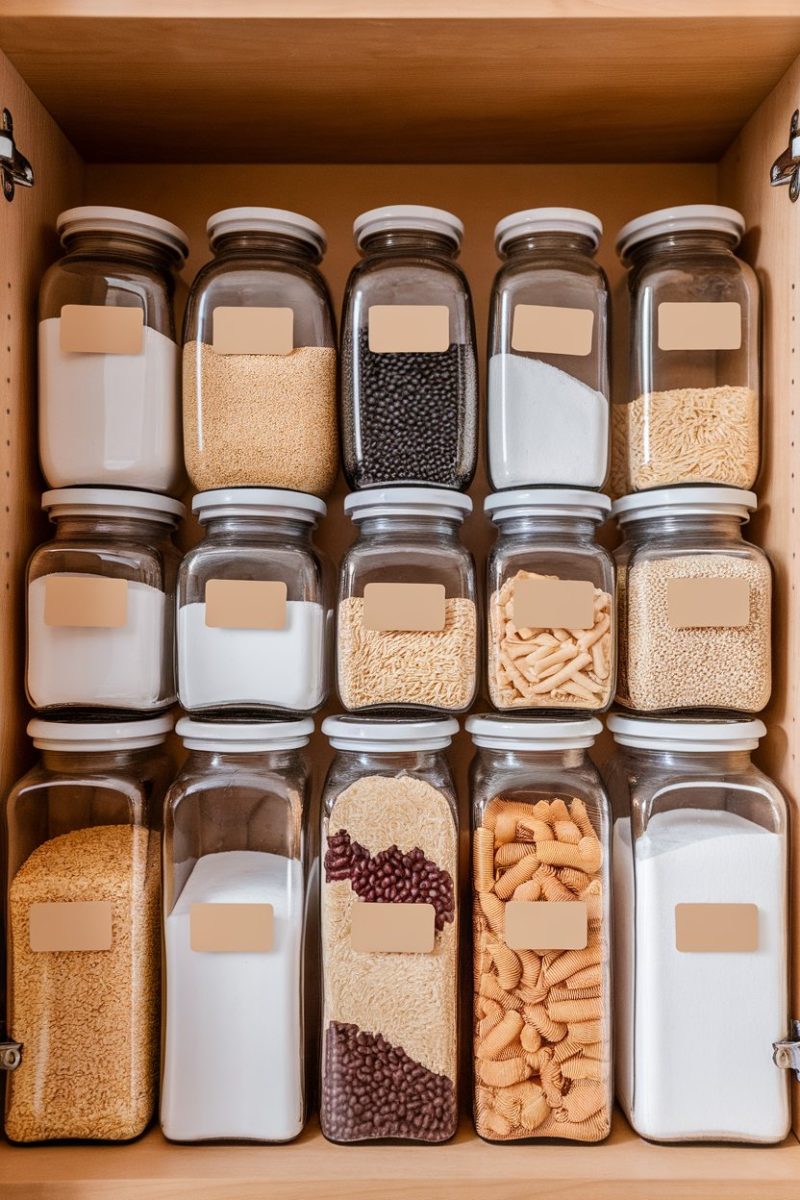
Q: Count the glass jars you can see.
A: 15